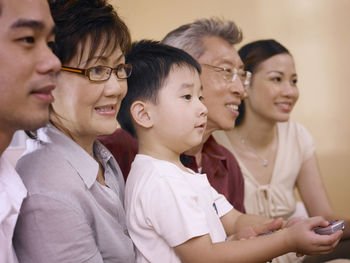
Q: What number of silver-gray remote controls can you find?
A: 1